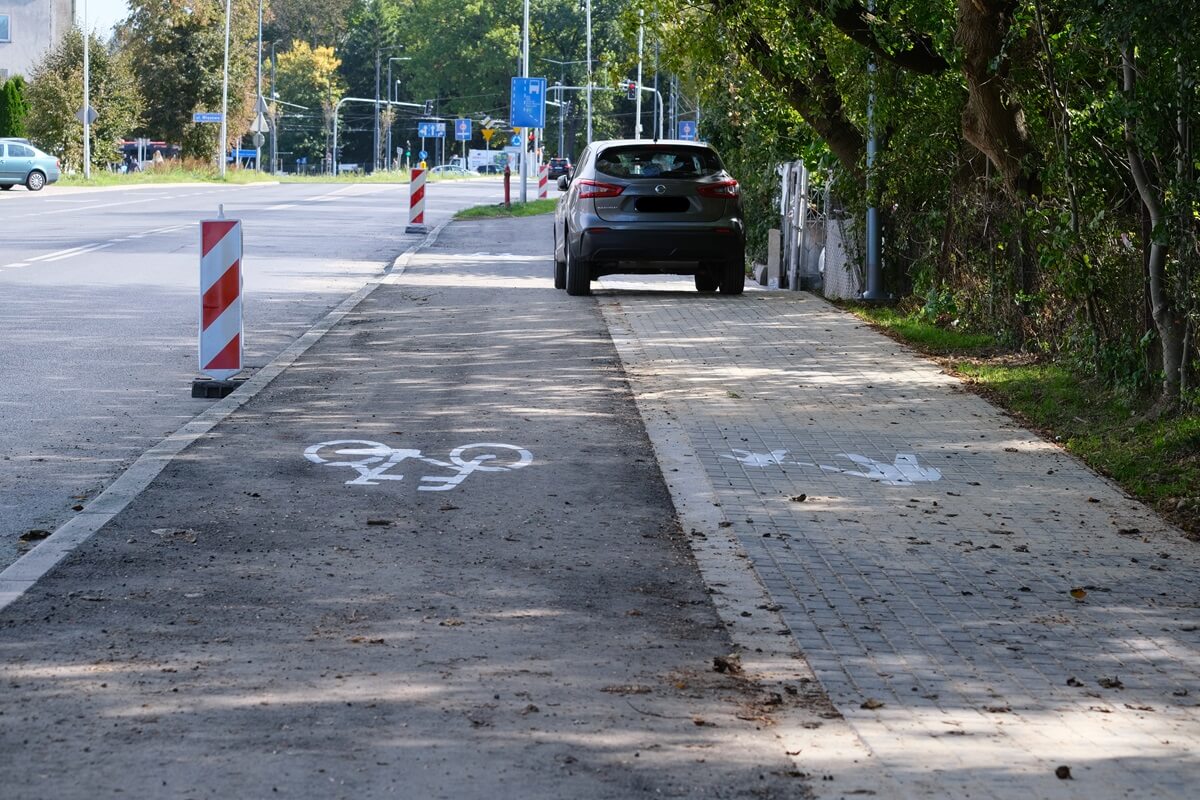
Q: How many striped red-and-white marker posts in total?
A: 3